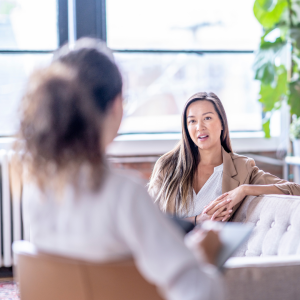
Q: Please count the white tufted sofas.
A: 1